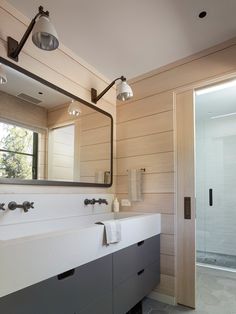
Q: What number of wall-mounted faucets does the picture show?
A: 2